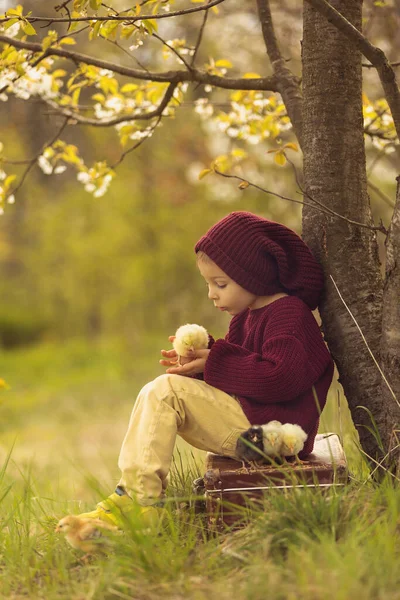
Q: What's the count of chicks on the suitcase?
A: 3